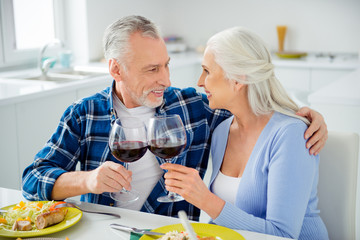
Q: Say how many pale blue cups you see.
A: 1